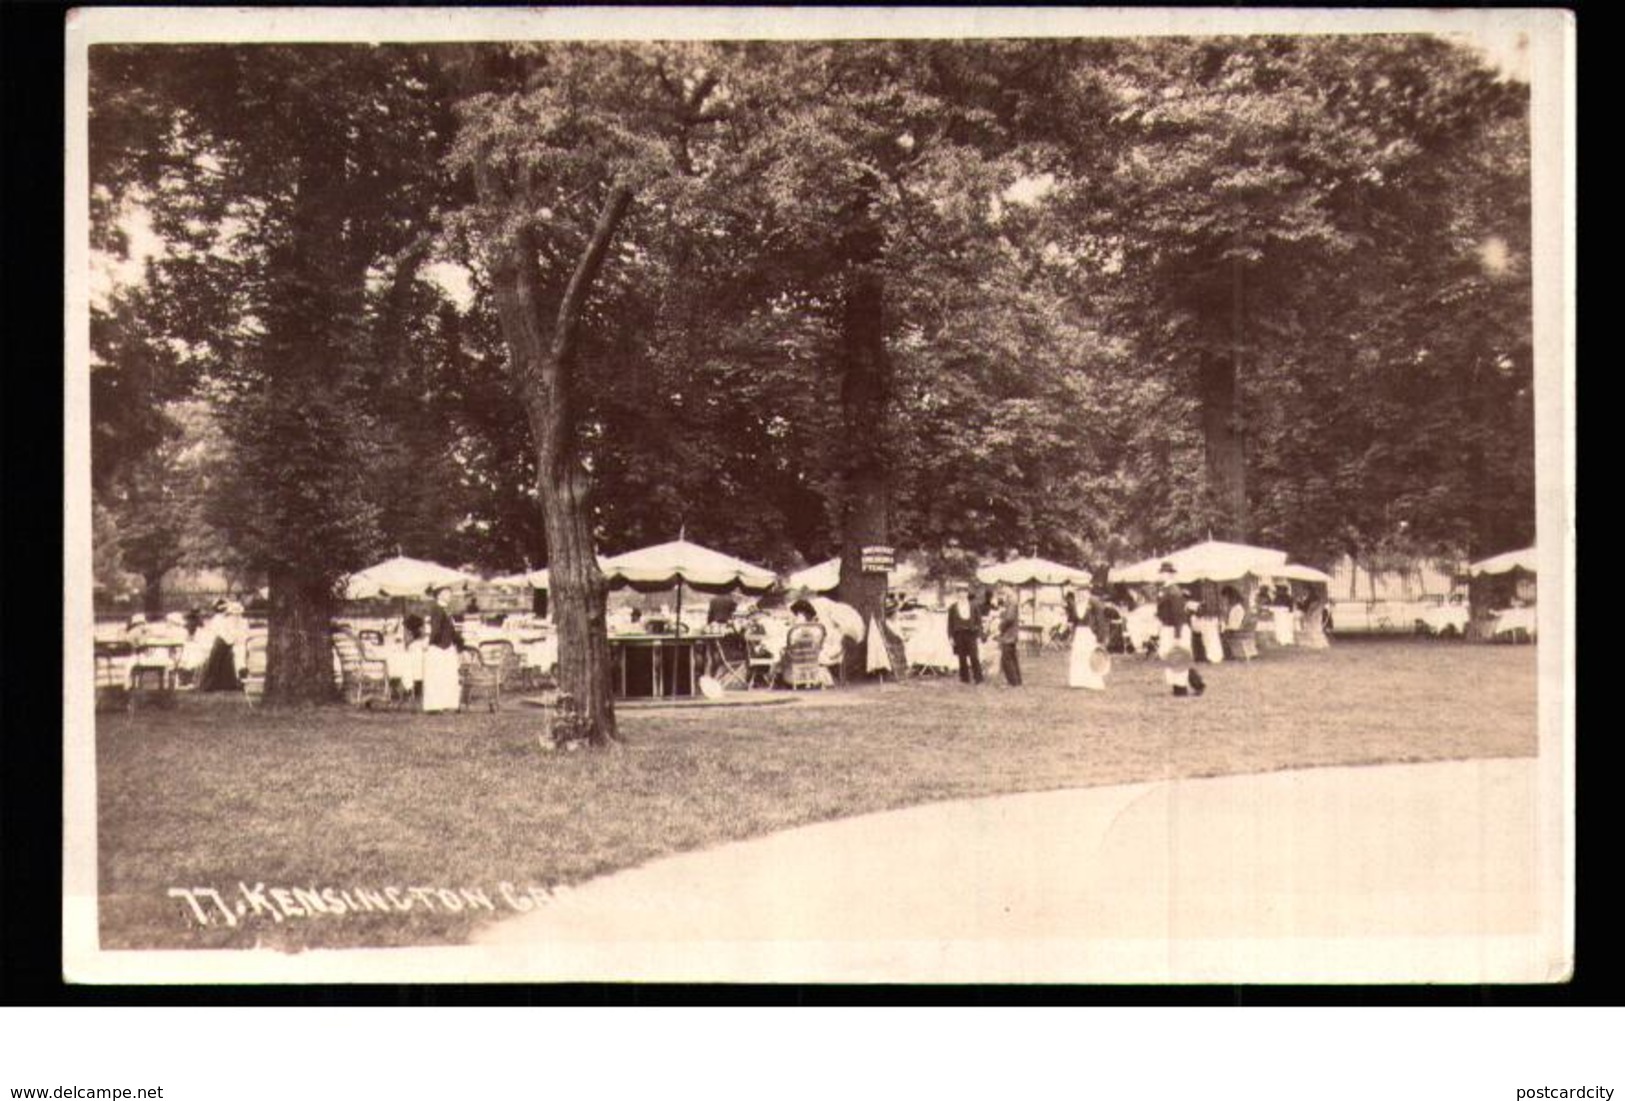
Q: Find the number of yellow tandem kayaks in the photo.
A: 0